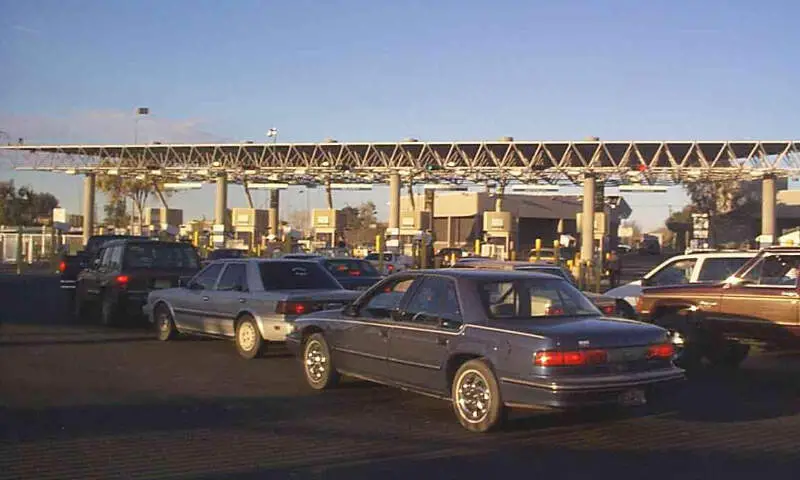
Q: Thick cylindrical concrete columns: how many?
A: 5